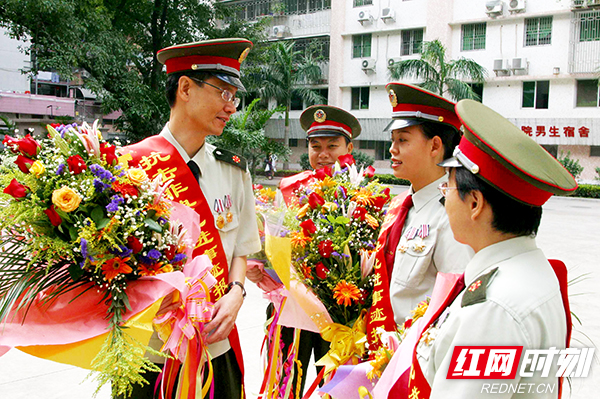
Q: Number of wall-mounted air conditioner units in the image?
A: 9